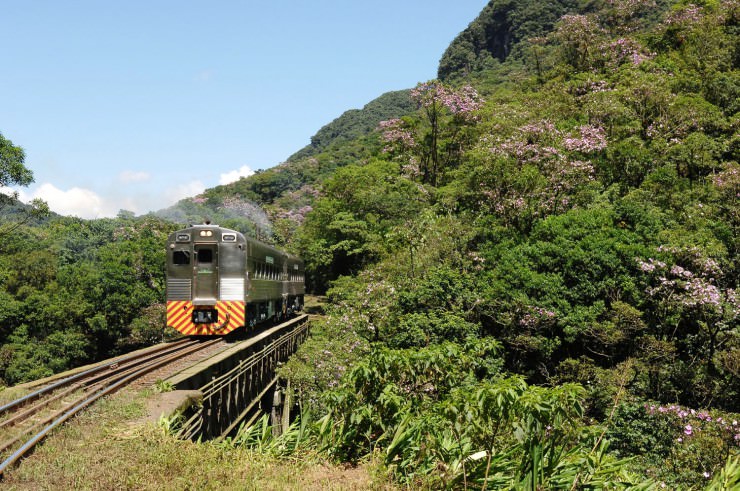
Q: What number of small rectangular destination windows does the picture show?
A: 2